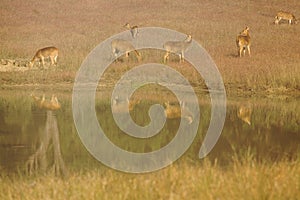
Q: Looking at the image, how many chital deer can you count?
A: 6